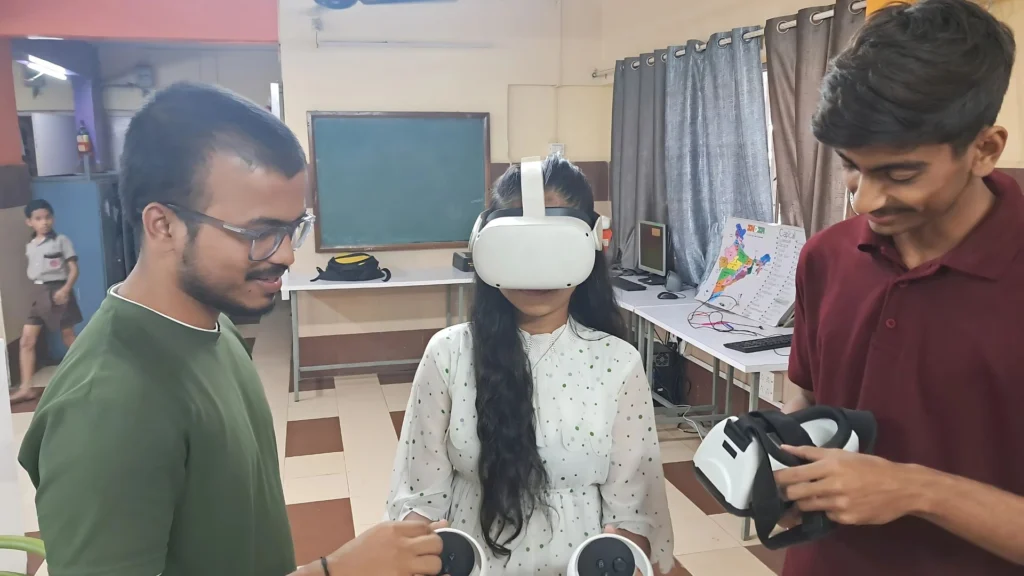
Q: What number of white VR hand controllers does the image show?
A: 2